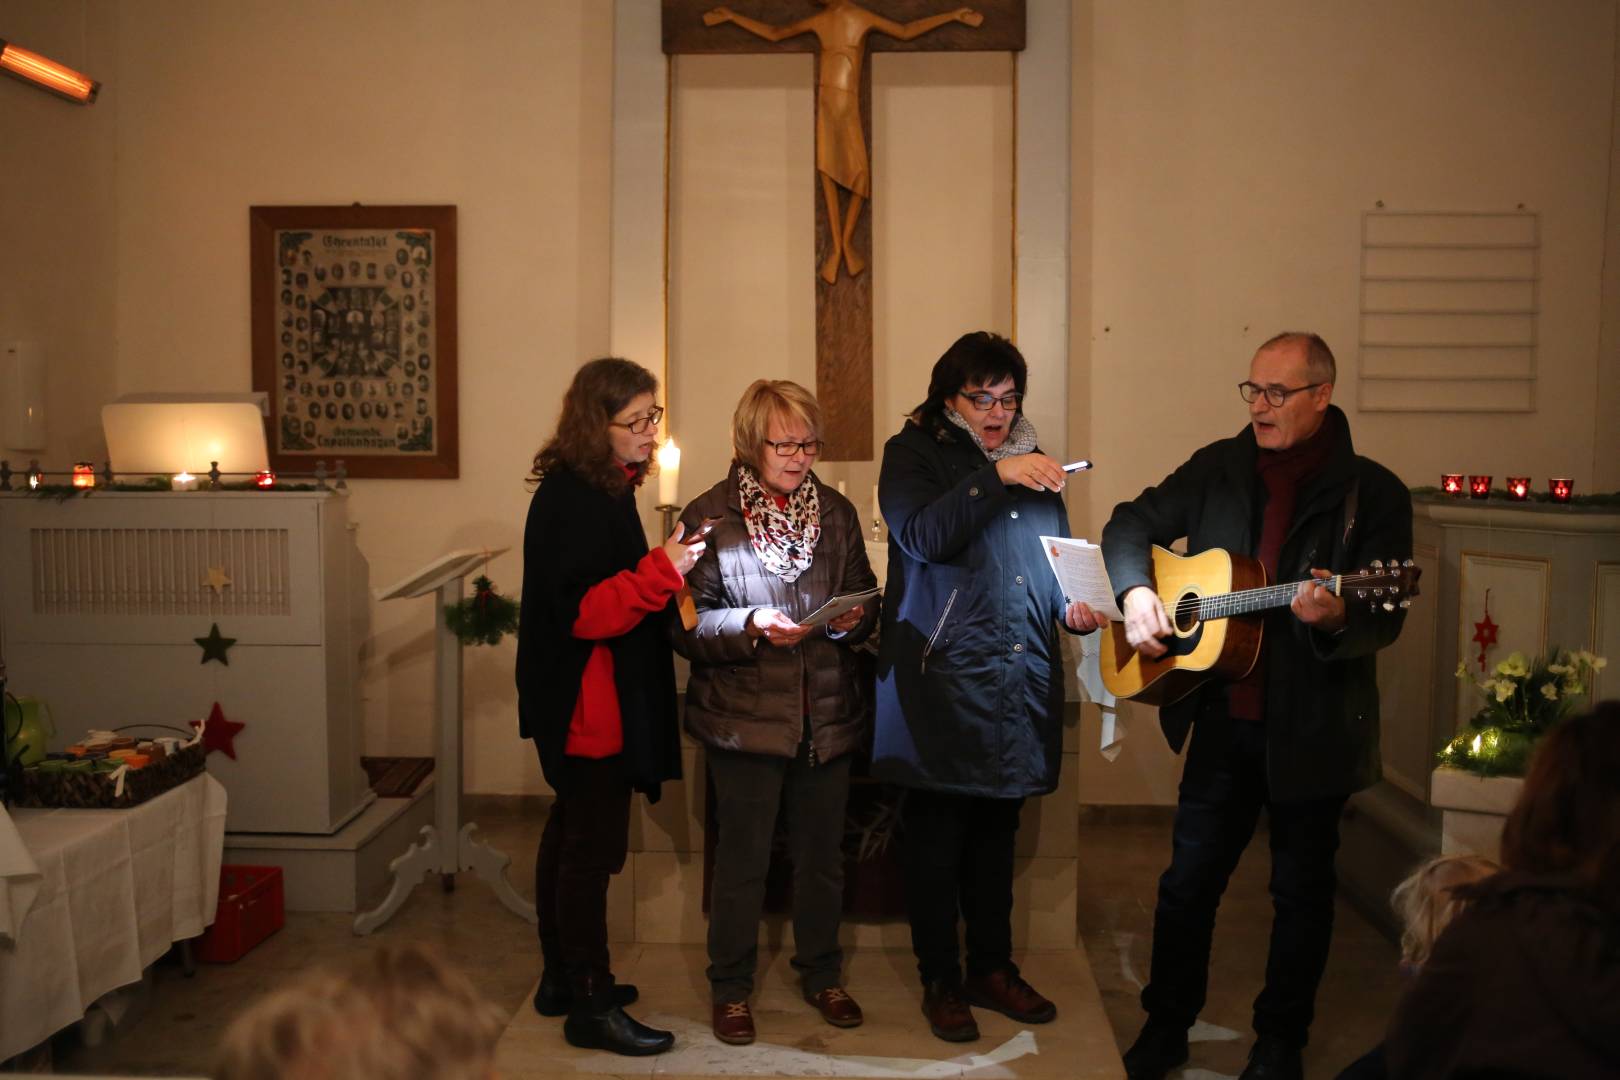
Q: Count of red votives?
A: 6